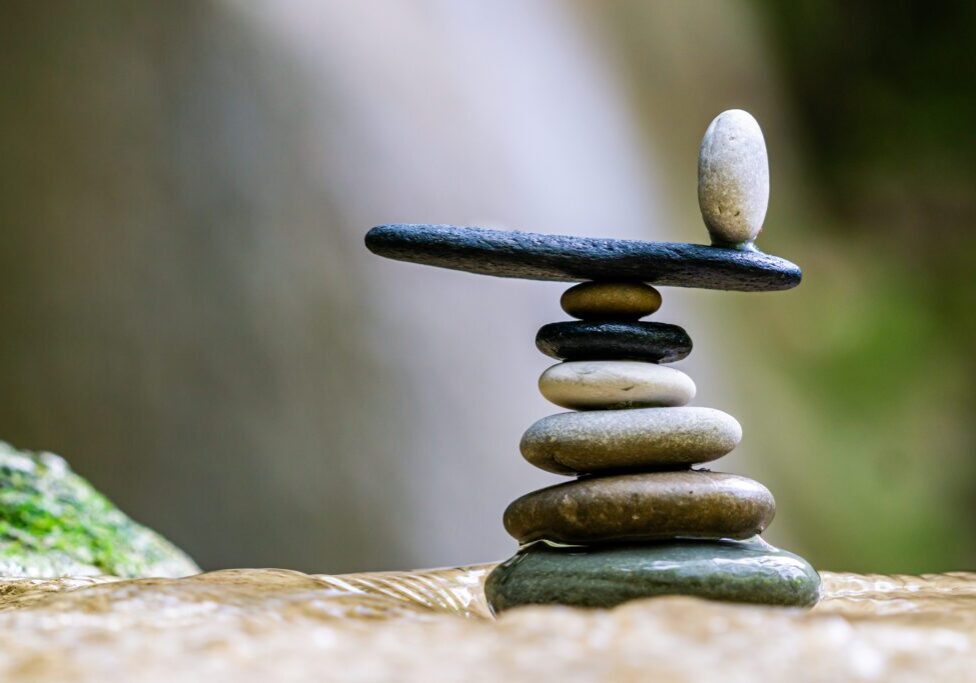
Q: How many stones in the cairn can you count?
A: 8